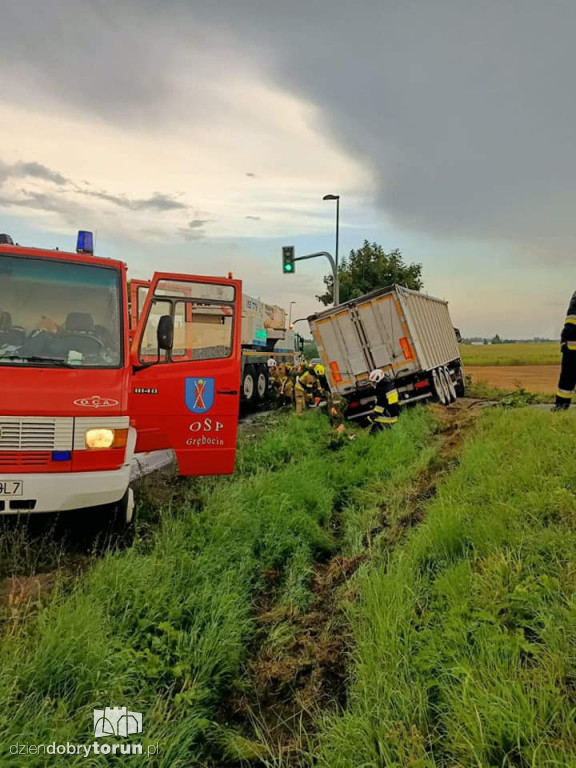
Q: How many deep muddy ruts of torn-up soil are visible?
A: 1